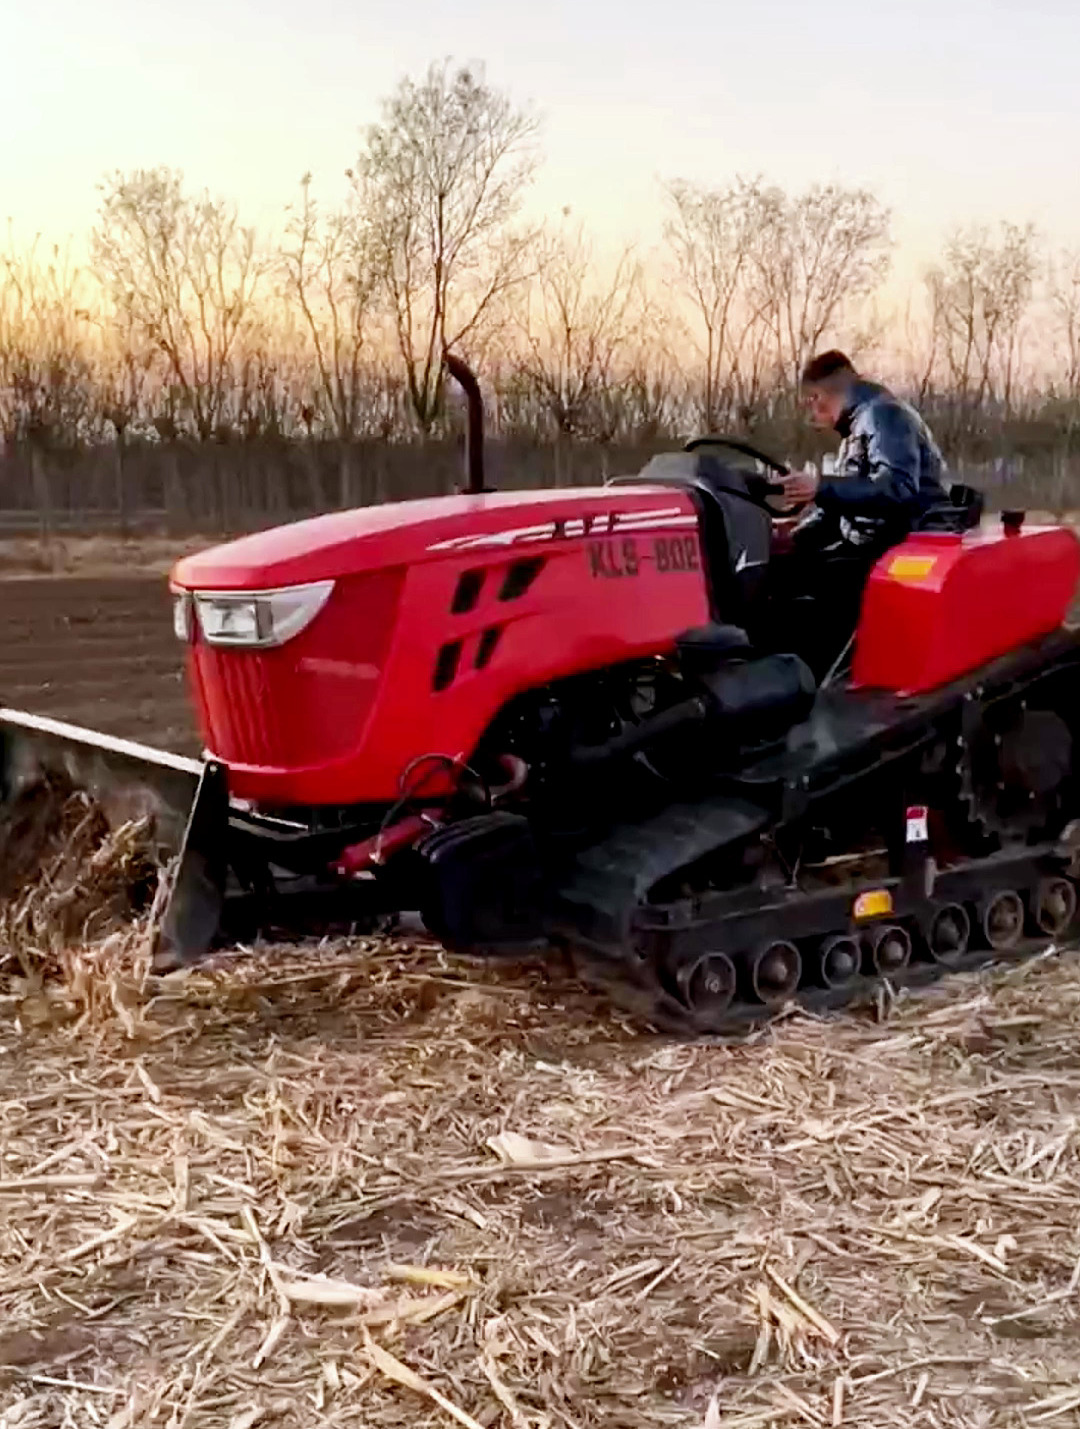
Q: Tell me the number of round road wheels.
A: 7